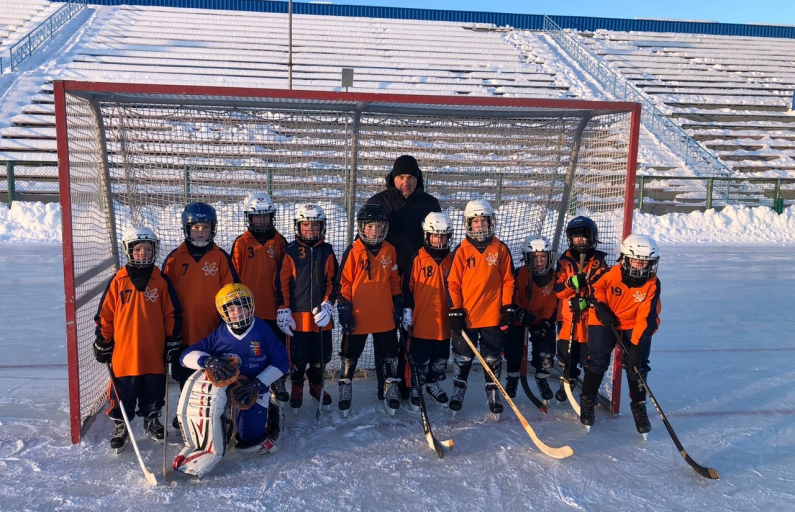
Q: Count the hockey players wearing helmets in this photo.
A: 11